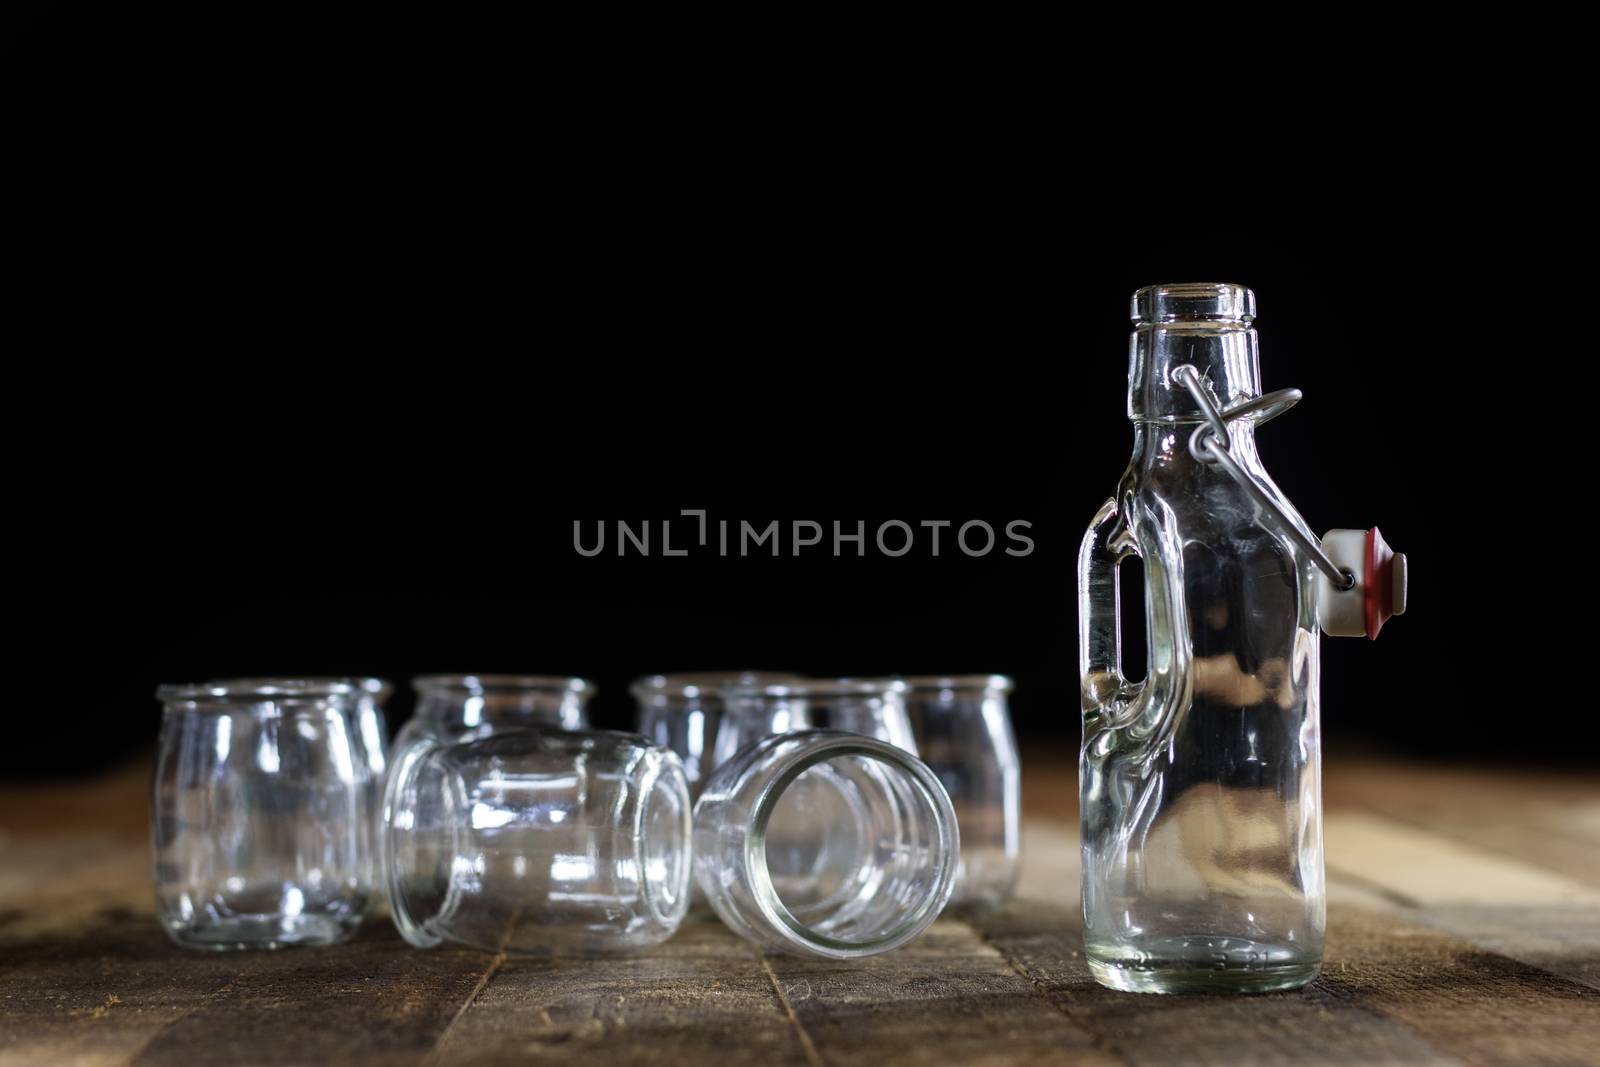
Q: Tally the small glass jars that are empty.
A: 8